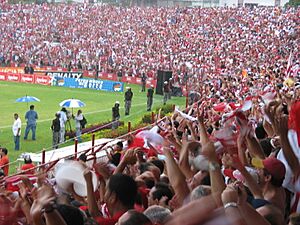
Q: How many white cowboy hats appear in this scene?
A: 0